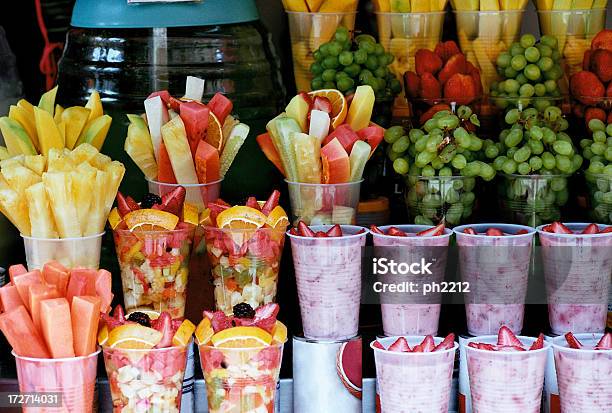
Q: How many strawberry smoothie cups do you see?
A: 7